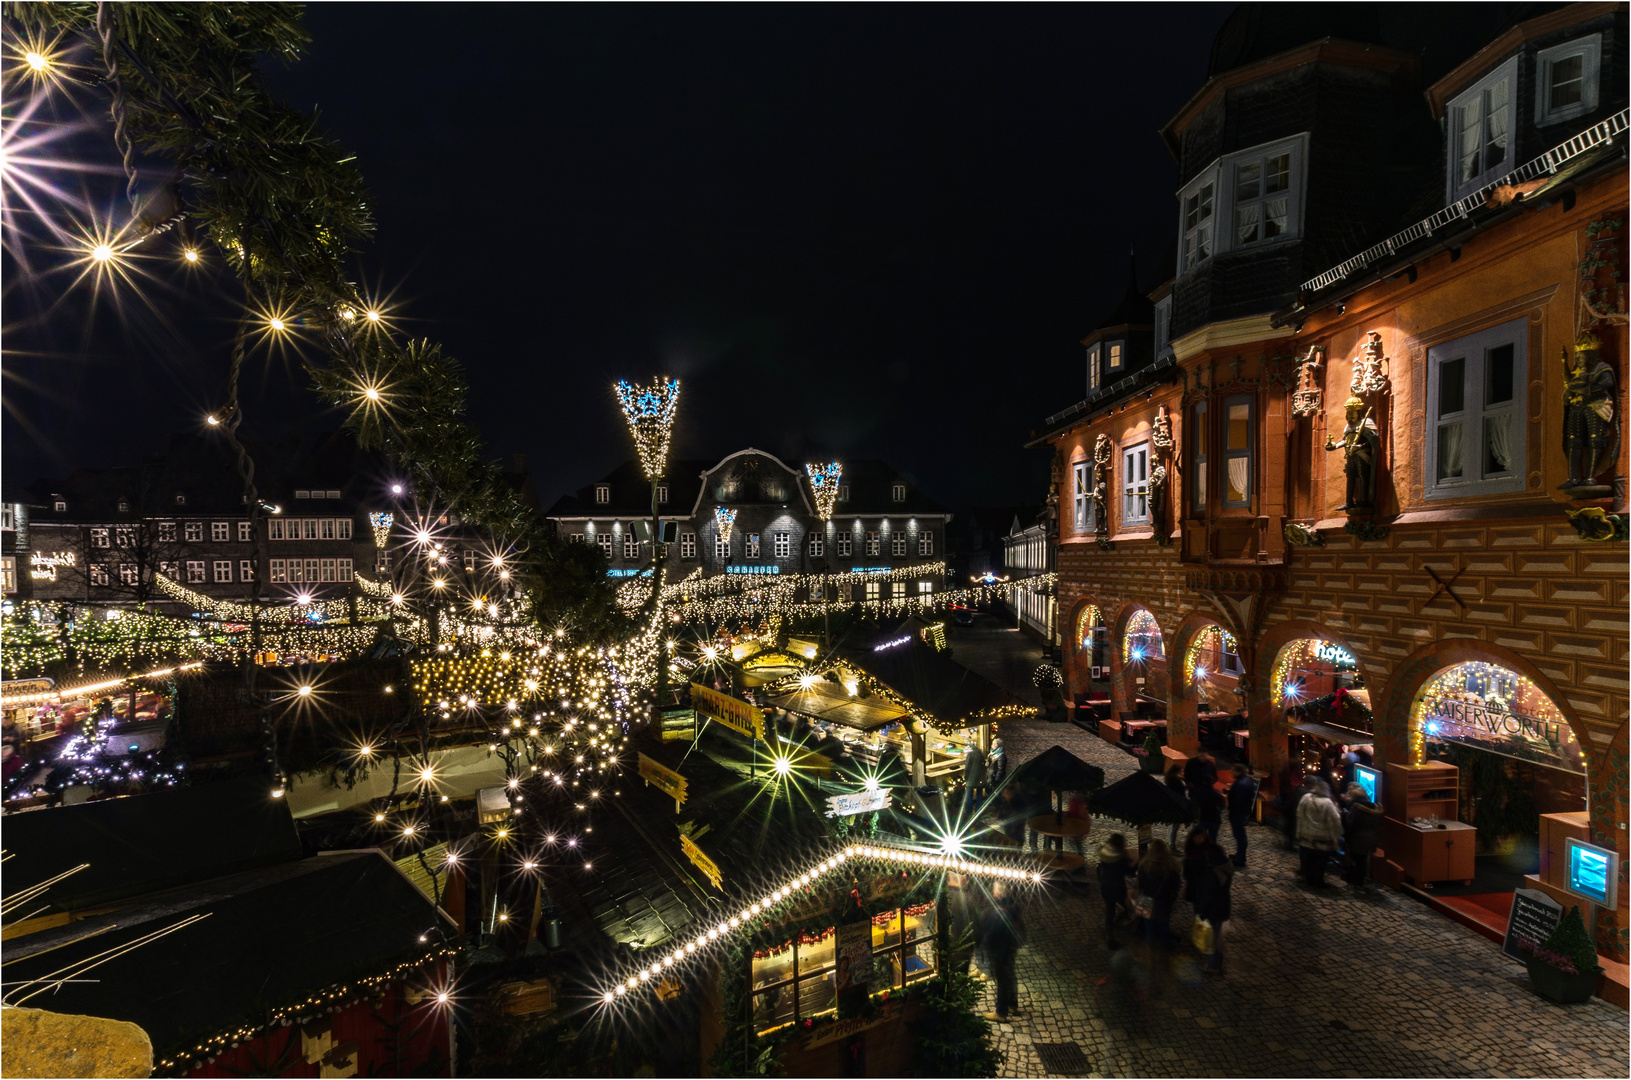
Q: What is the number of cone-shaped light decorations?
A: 4